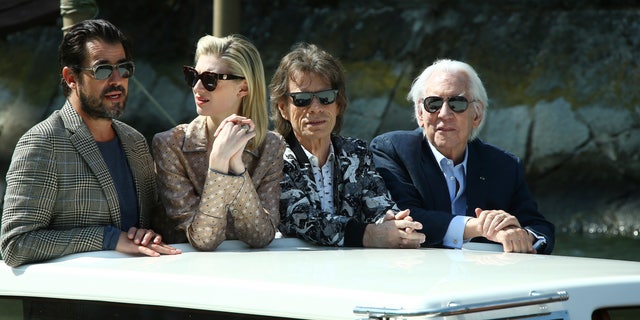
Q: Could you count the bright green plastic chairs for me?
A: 0